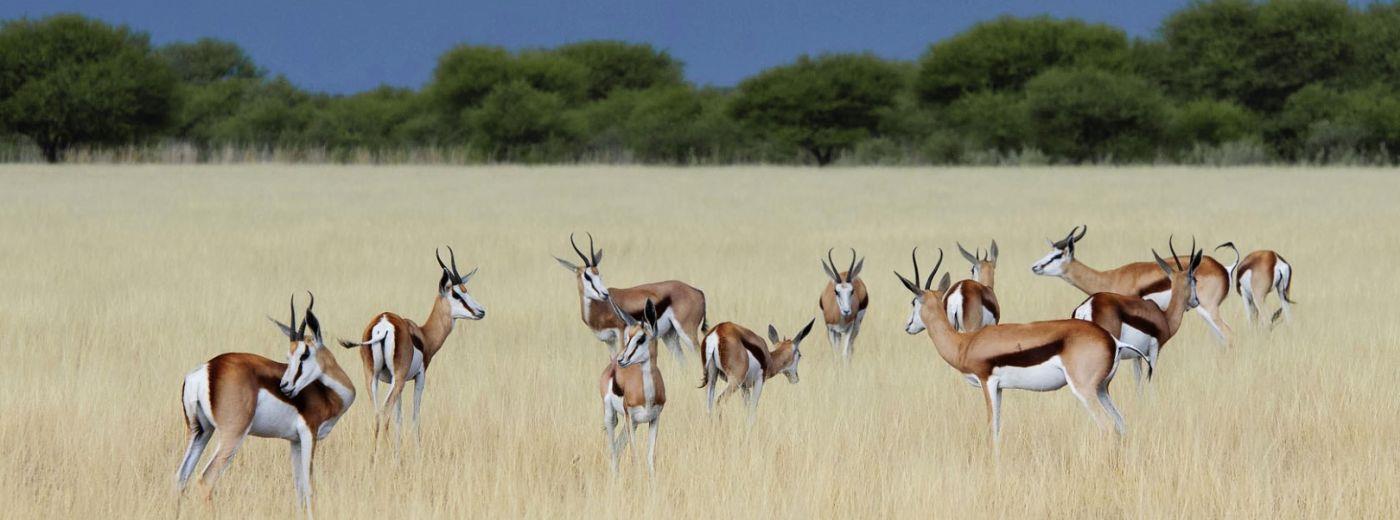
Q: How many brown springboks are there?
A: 11